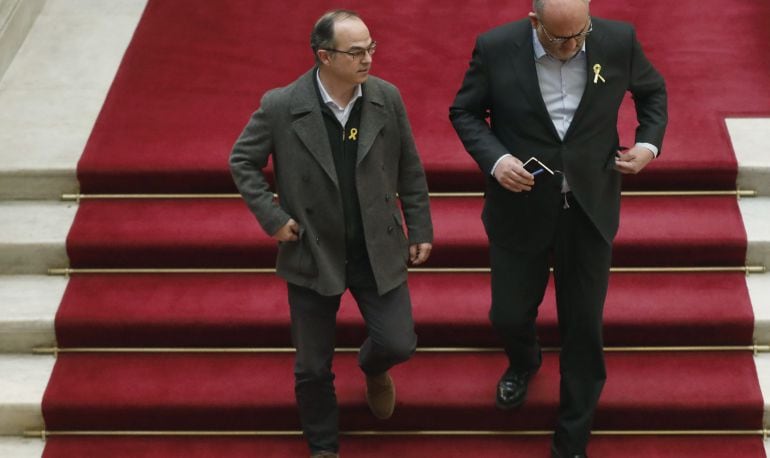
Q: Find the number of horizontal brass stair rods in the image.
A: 4